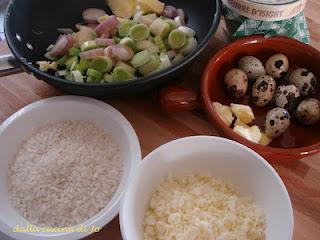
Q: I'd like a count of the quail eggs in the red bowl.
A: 8